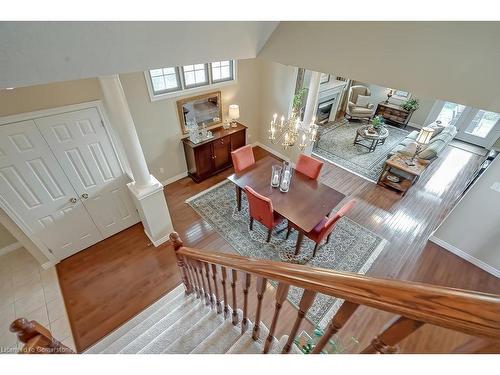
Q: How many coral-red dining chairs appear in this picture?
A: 4